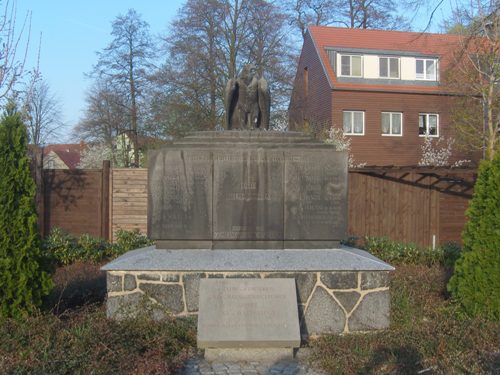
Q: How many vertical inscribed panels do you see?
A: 3